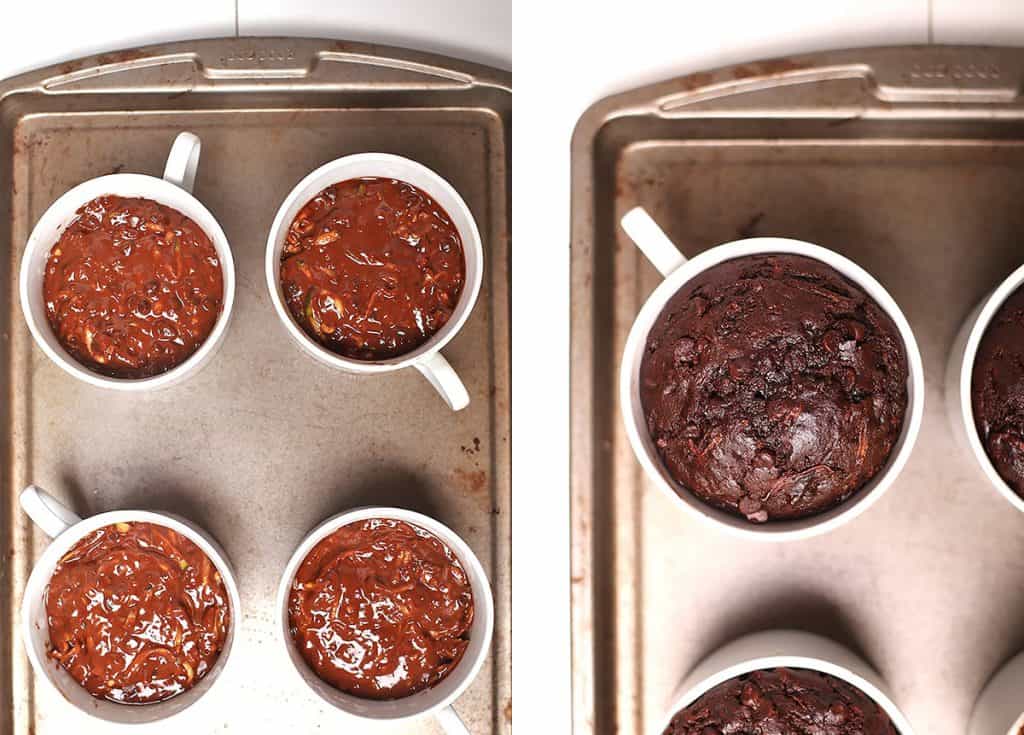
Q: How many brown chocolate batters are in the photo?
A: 4